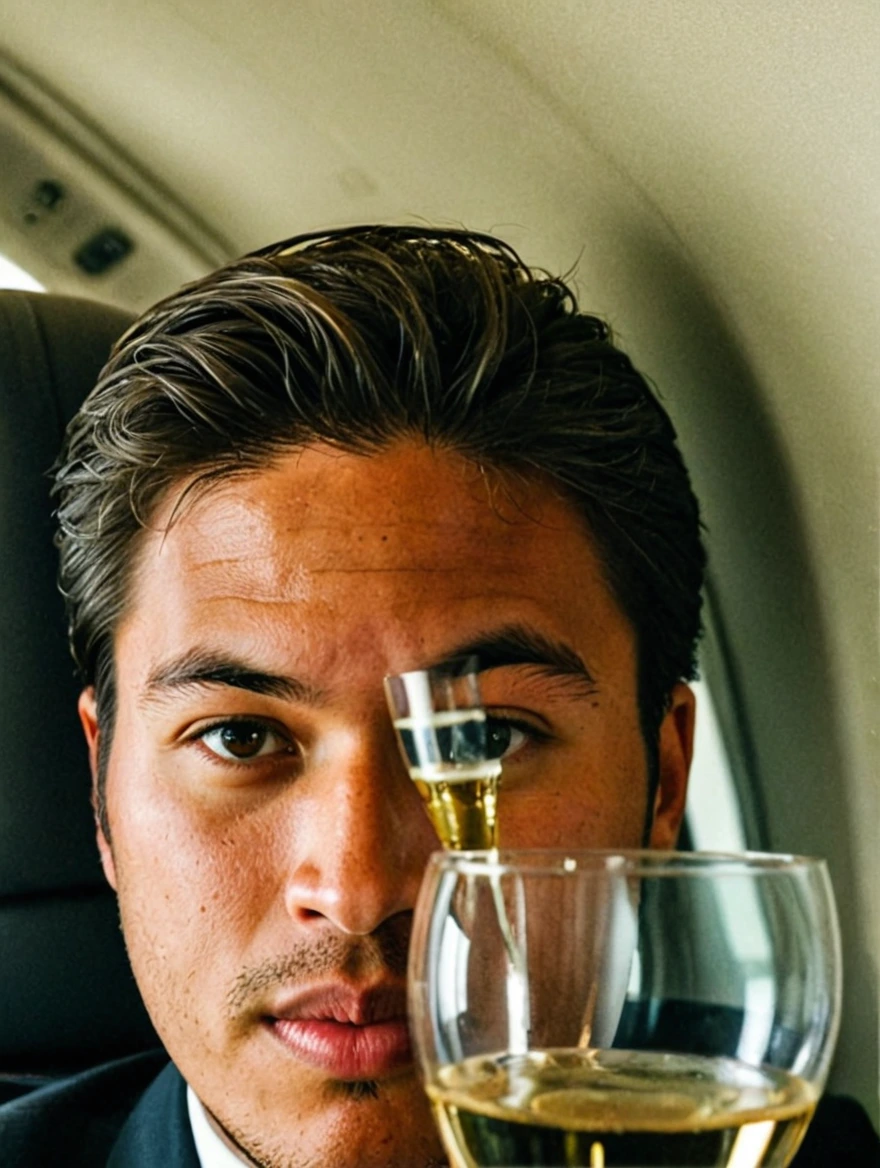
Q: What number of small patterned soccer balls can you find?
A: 0